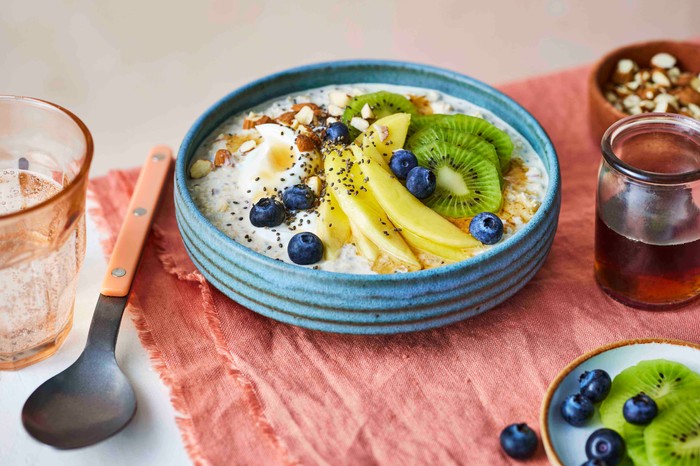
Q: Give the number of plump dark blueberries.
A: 13